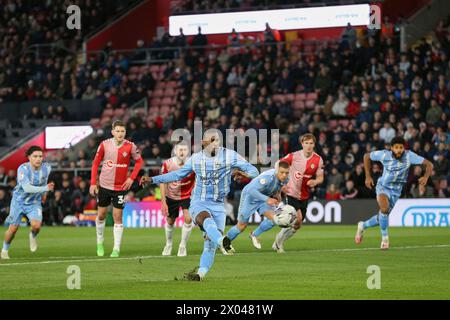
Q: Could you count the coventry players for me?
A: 4